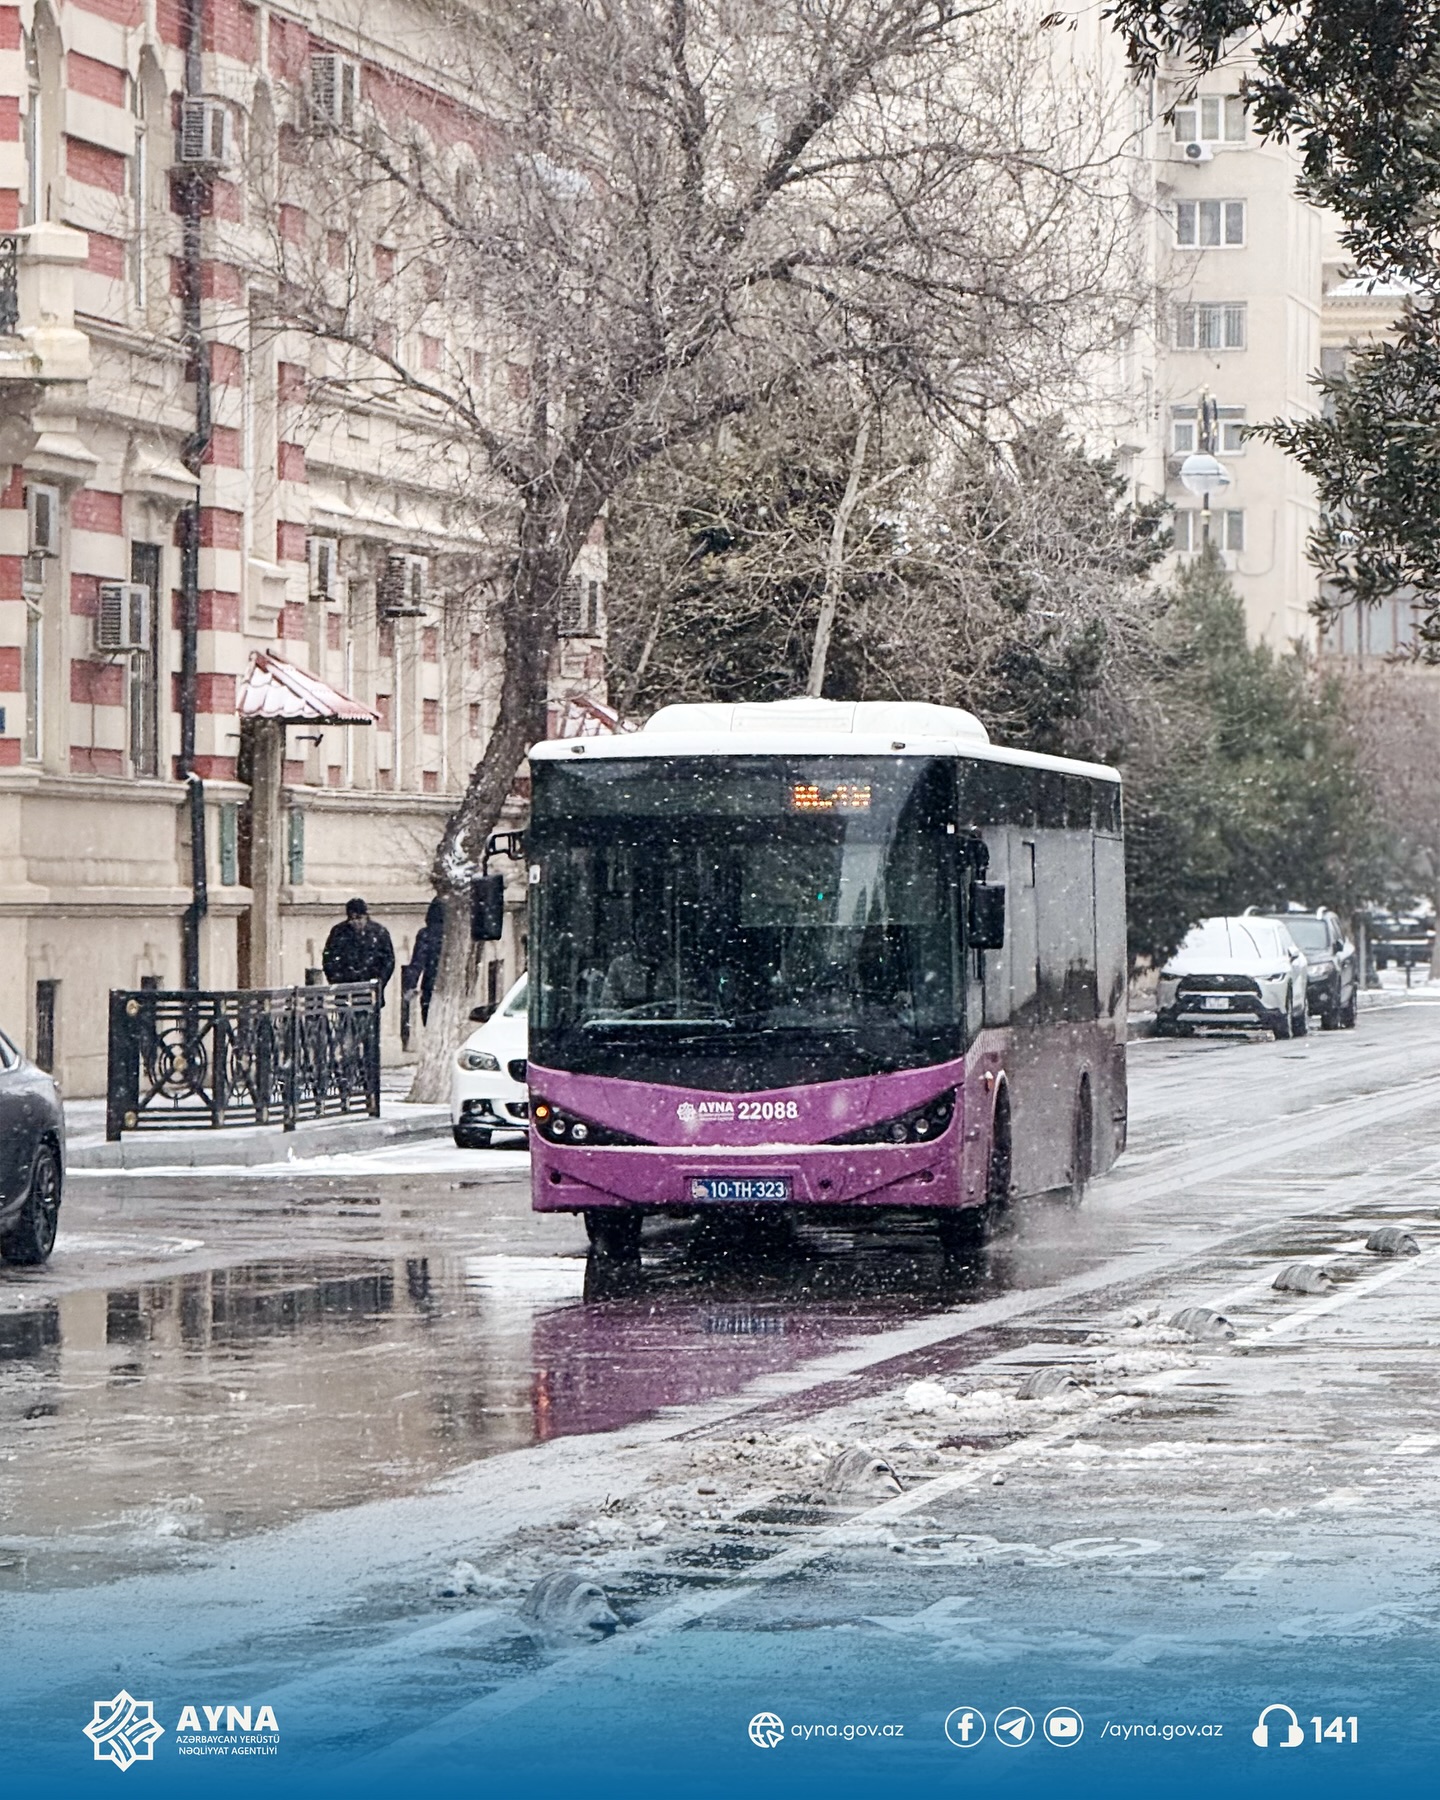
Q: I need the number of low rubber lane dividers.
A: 6